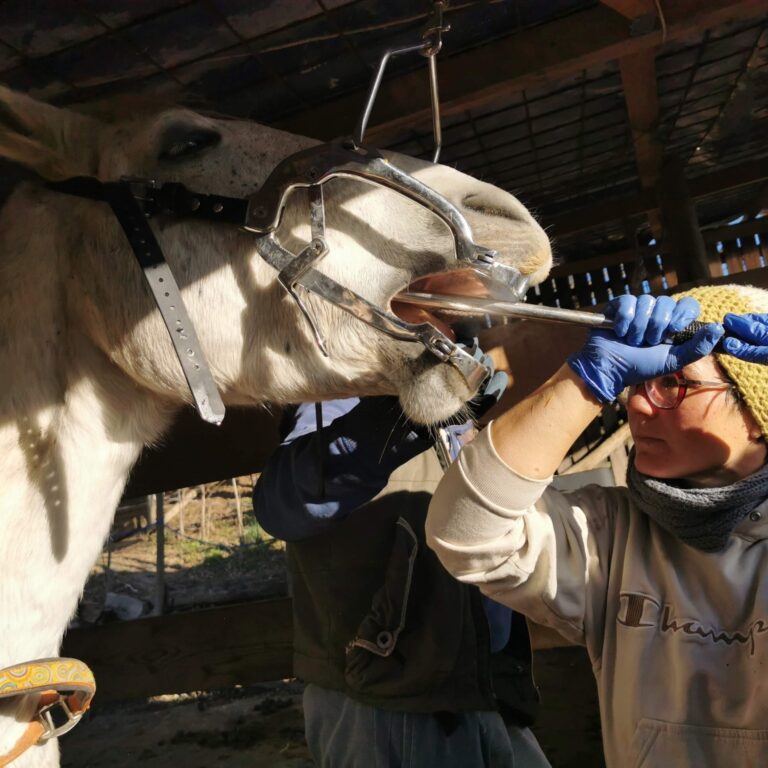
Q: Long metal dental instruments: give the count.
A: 1